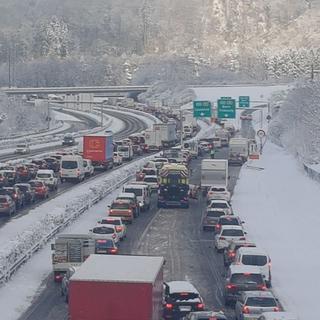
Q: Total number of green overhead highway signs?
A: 3